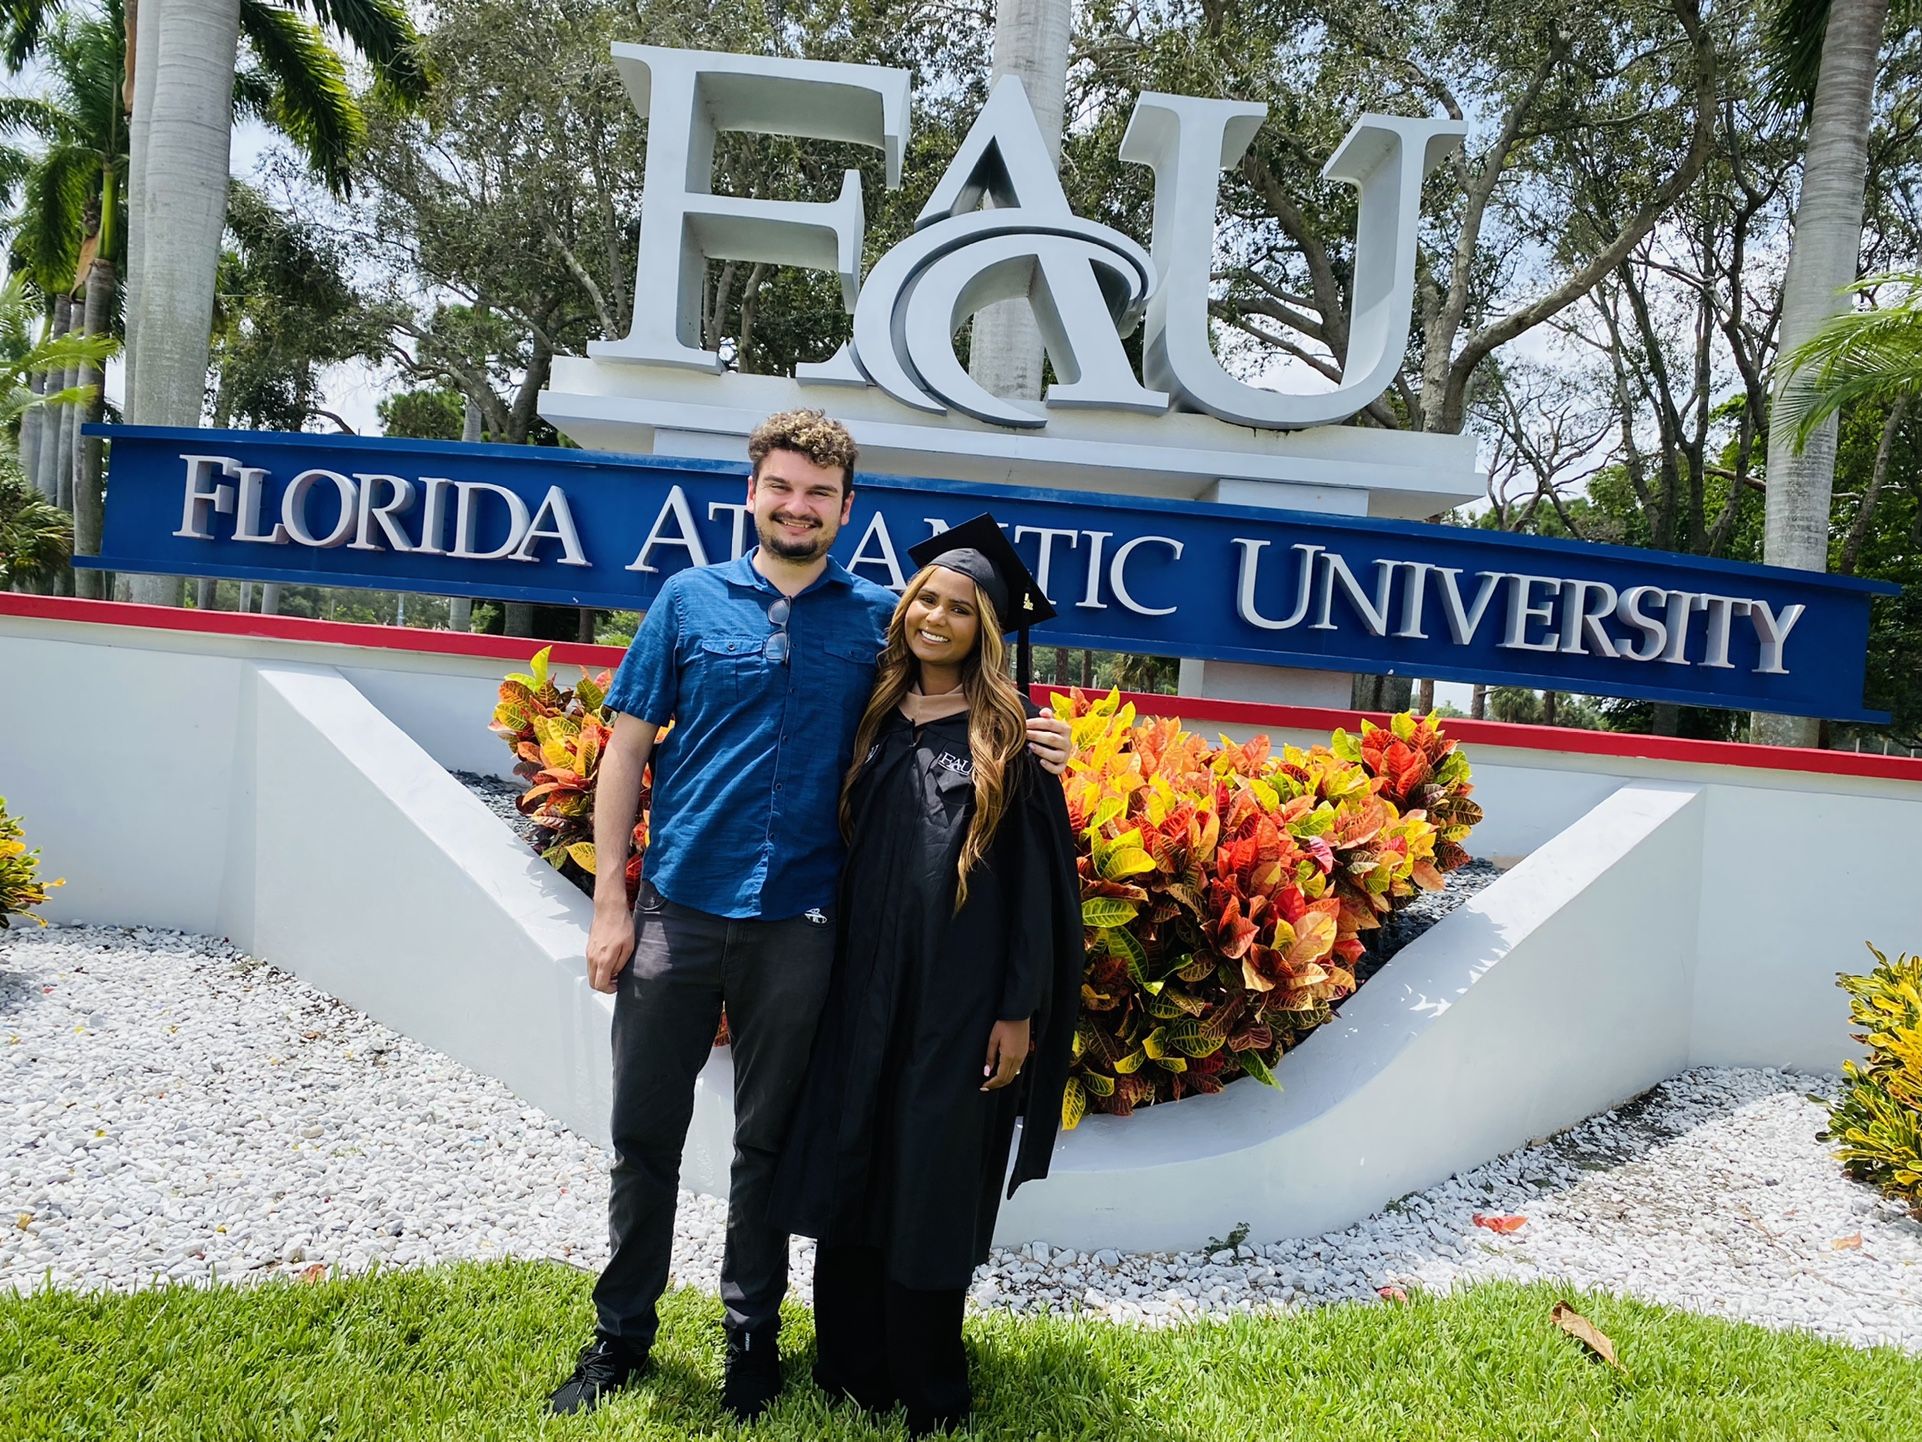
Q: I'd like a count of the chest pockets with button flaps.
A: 2